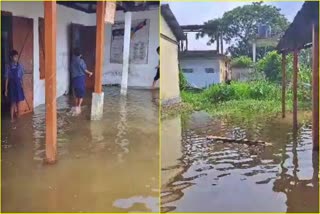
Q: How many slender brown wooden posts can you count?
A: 3